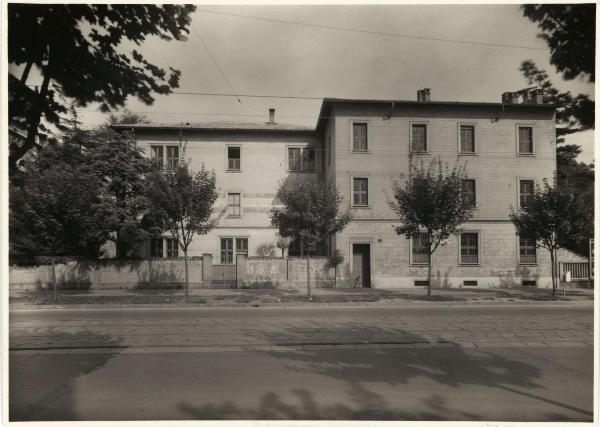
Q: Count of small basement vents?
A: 3